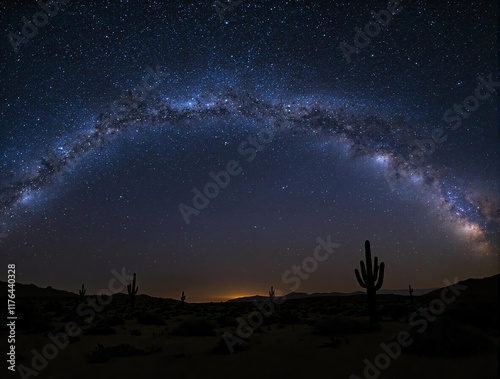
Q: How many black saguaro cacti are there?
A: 6